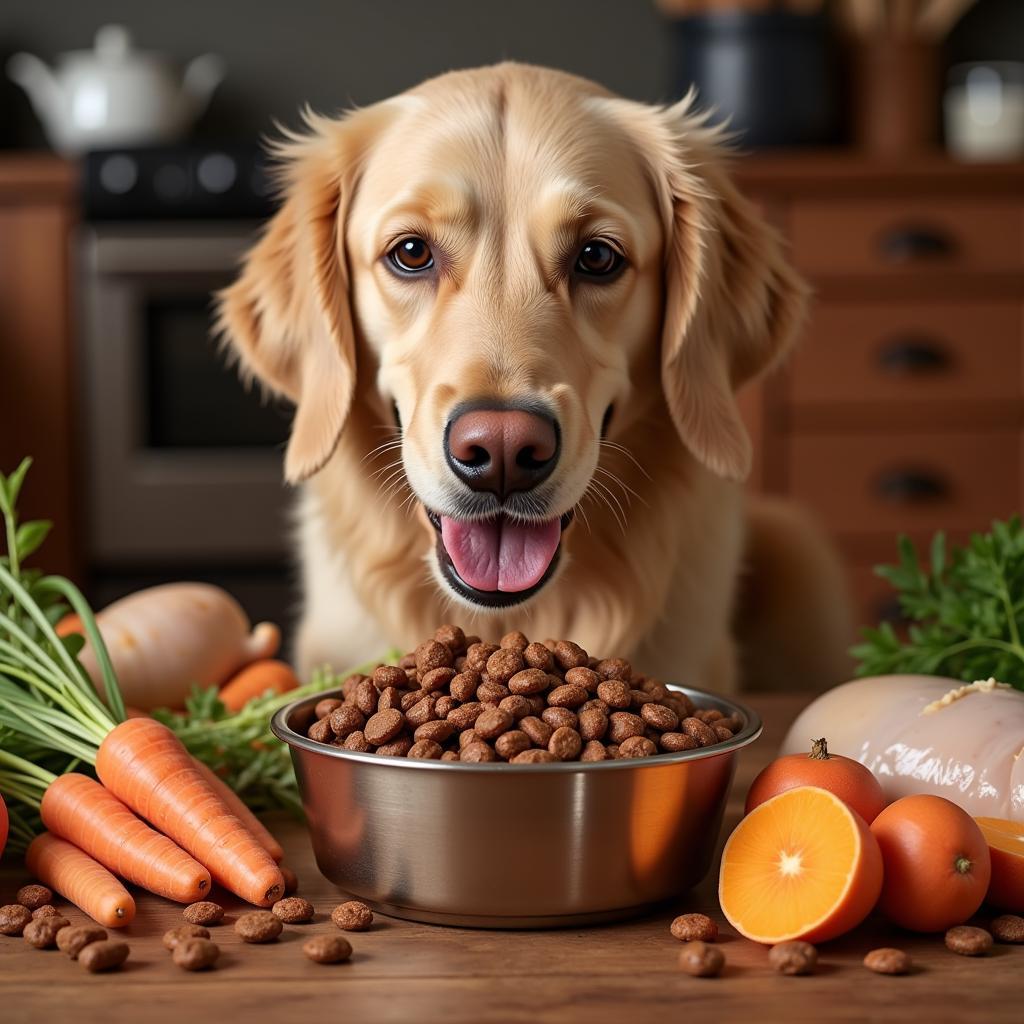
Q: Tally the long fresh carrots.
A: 4